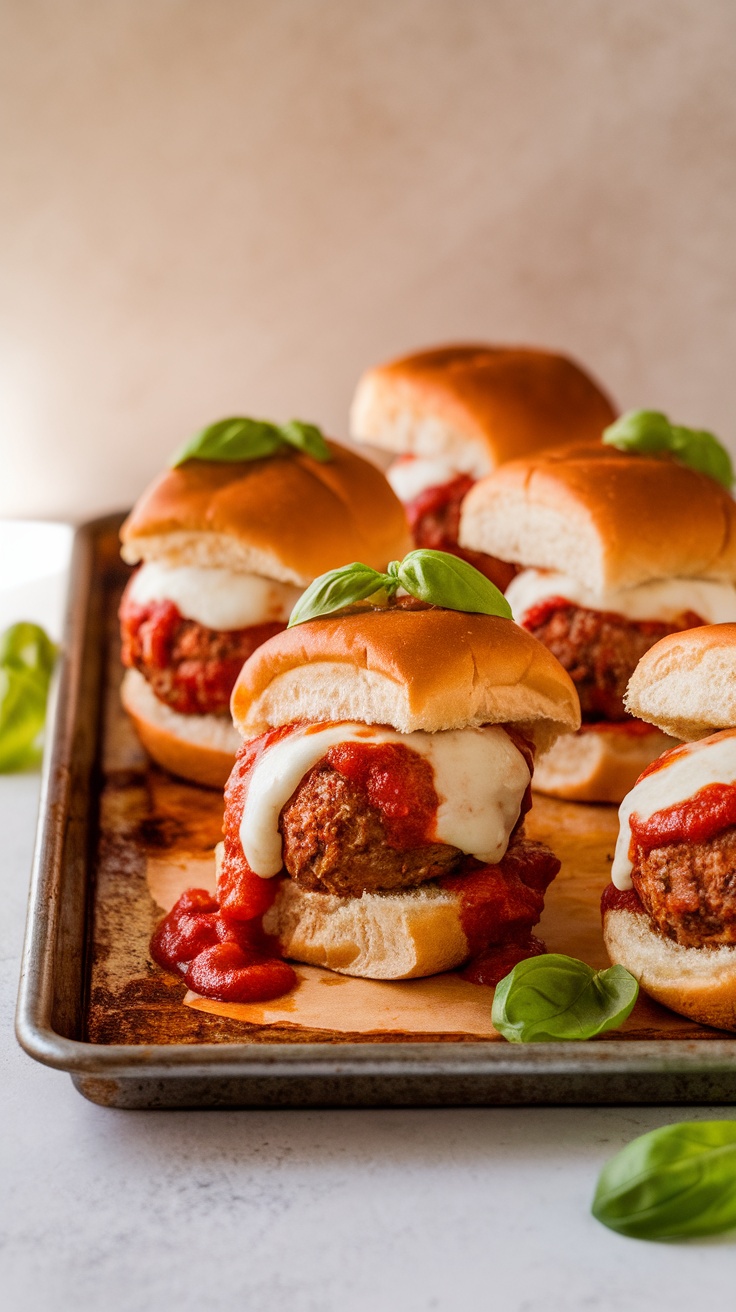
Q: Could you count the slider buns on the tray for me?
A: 5